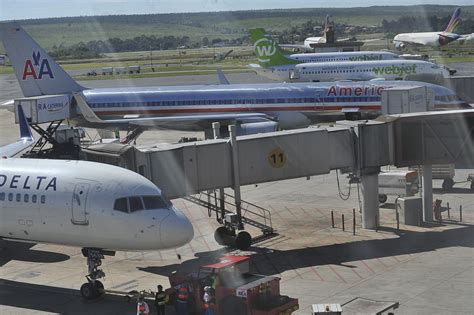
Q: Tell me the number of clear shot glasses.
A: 0